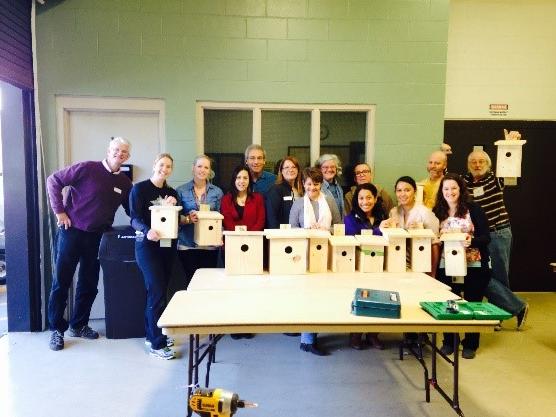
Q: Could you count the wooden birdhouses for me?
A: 11